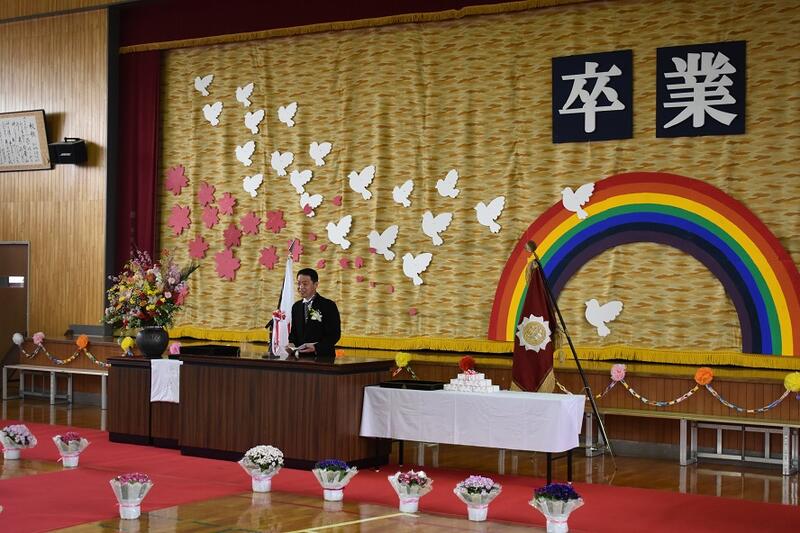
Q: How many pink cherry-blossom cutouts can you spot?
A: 13